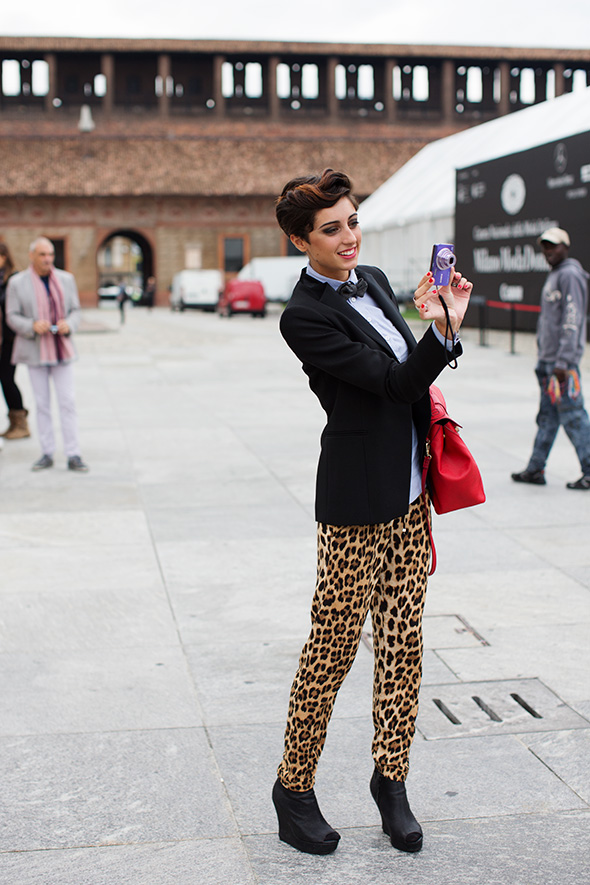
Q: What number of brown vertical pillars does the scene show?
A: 10